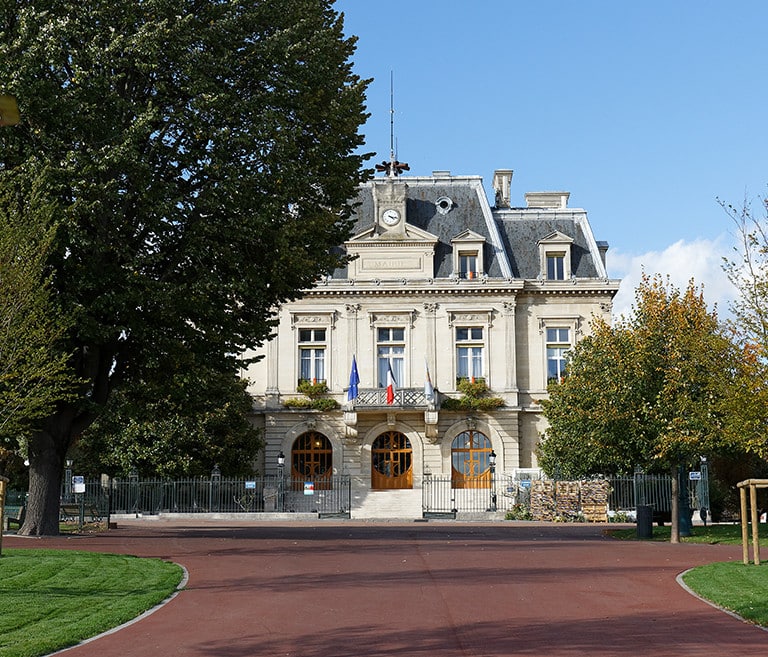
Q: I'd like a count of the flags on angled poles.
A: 3